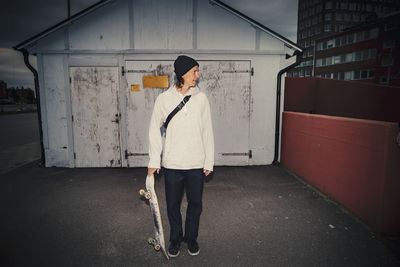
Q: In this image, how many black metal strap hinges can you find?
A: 4